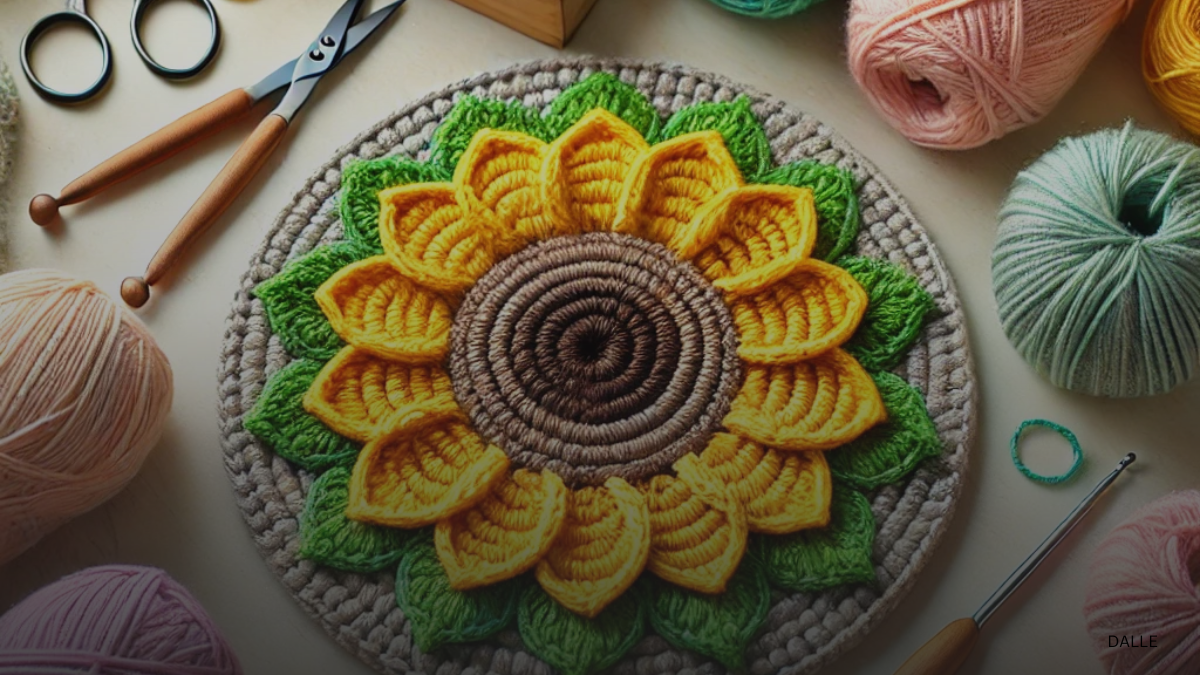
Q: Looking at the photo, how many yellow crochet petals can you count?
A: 14